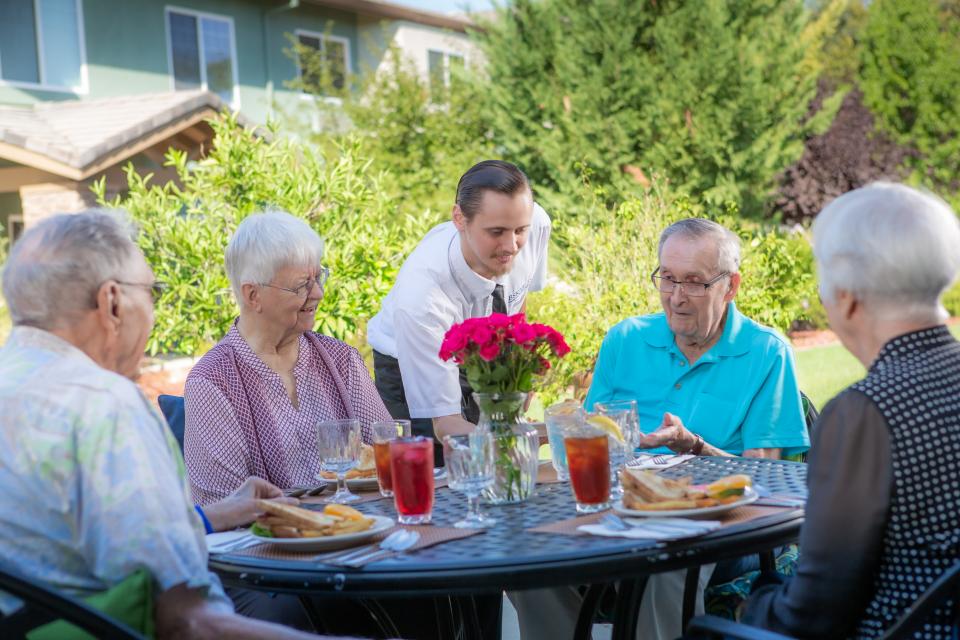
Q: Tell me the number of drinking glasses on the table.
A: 8